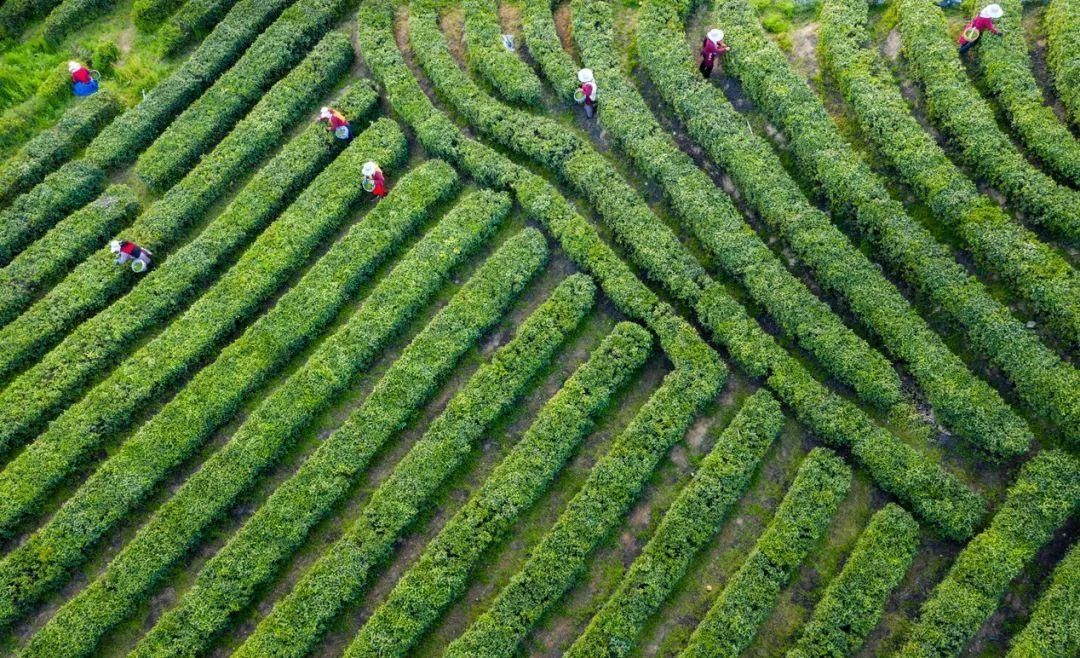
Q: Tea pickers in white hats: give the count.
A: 7